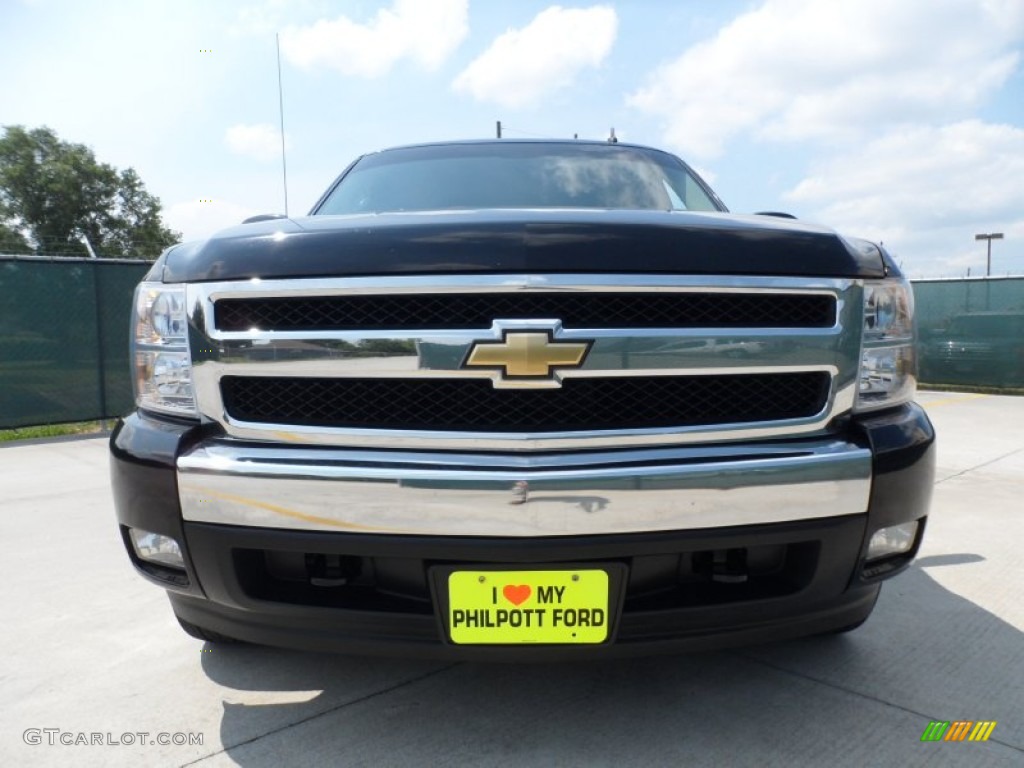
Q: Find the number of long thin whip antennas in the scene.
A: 1